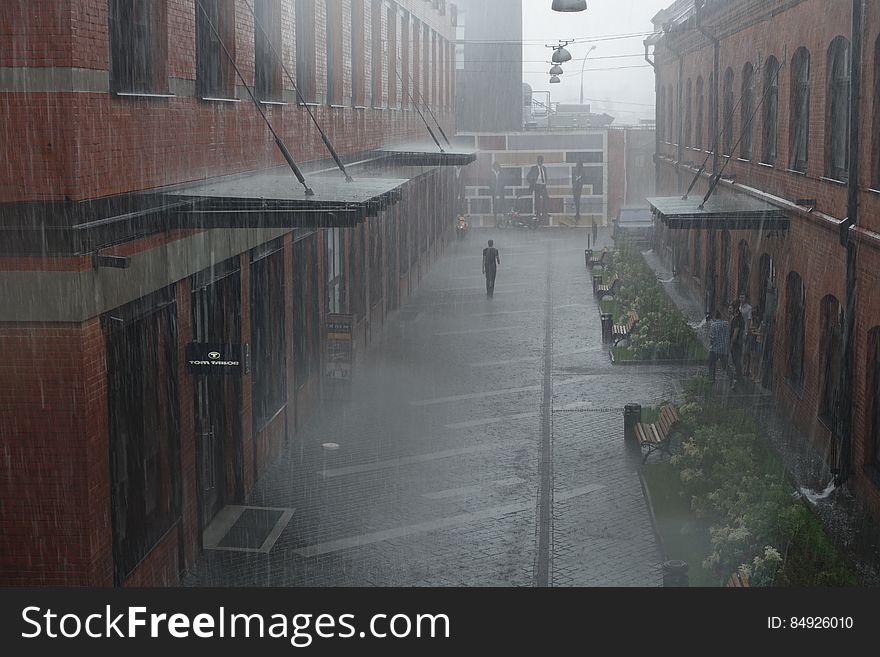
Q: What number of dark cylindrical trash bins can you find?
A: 5